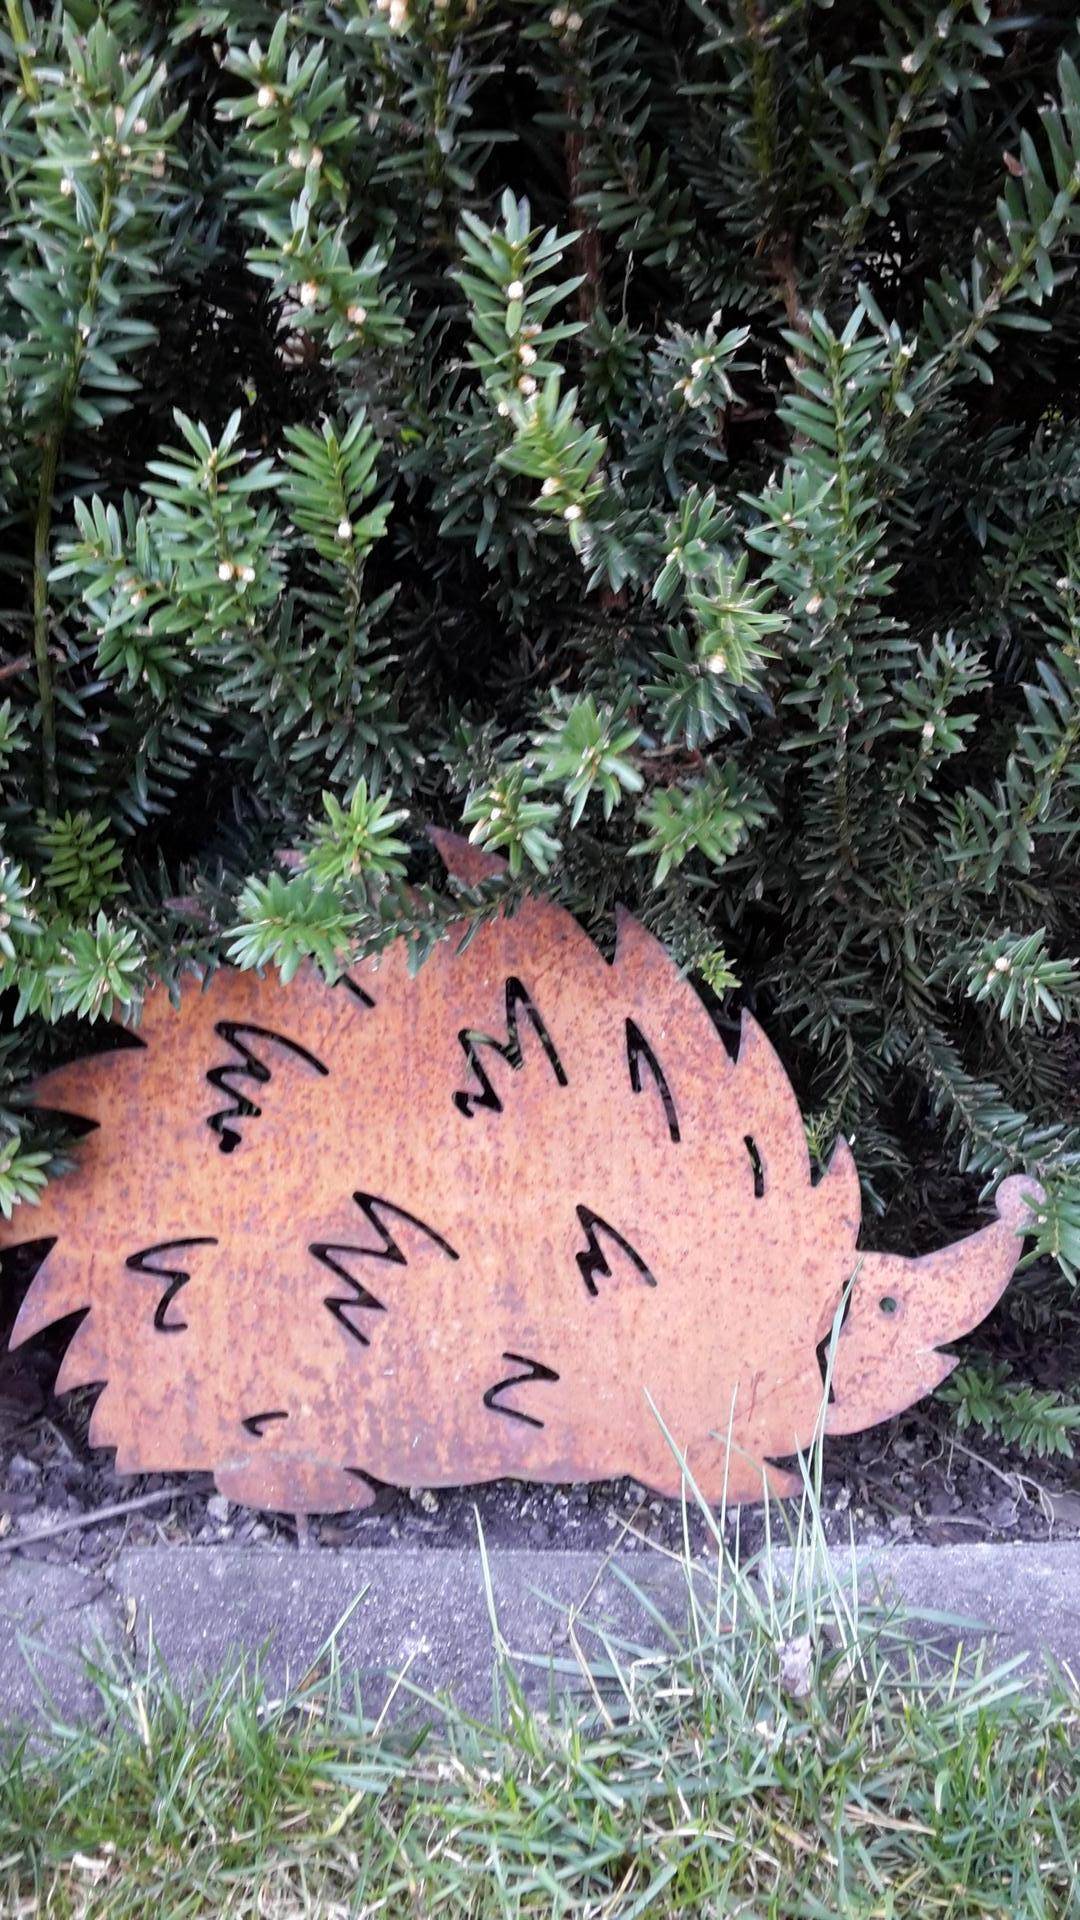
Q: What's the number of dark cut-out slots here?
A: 11